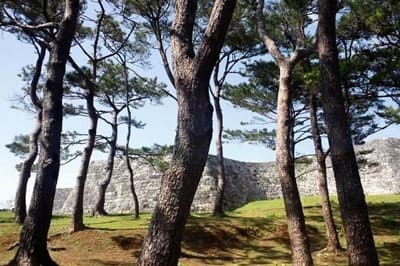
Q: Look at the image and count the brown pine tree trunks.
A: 10